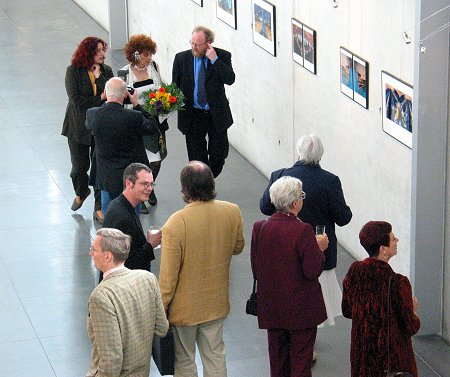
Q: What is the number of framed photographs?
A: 6